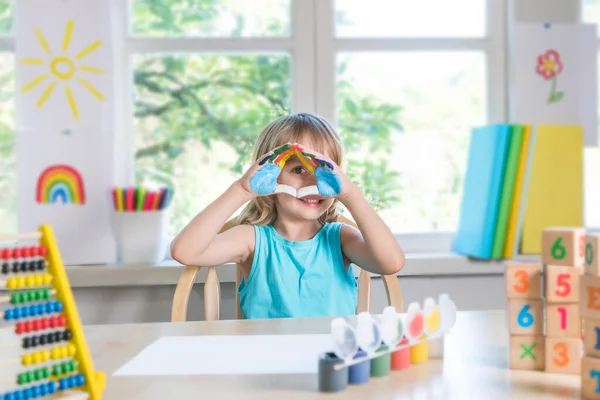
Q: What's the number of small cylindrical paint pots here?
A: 6